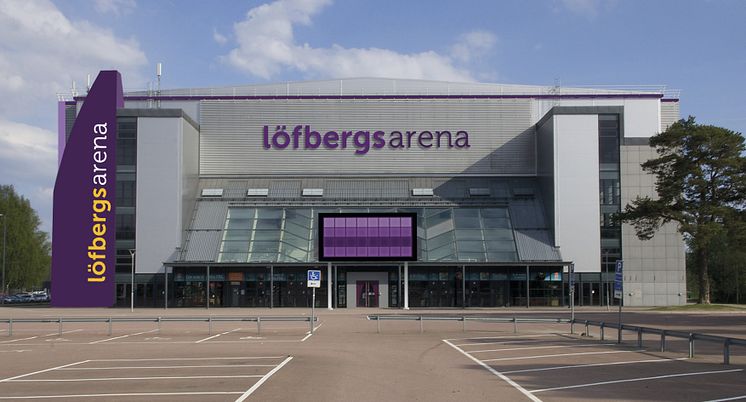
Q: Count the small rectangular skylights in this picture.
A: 6